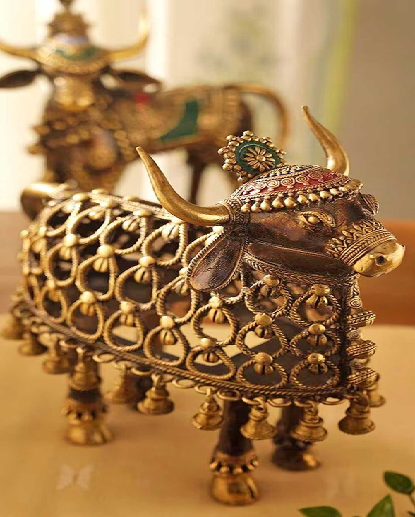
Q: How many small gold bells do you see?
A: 11